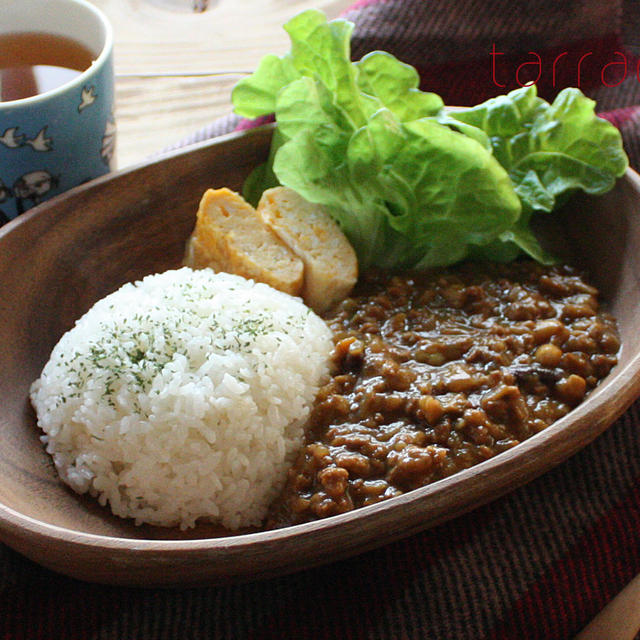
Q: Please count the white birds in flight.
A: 3